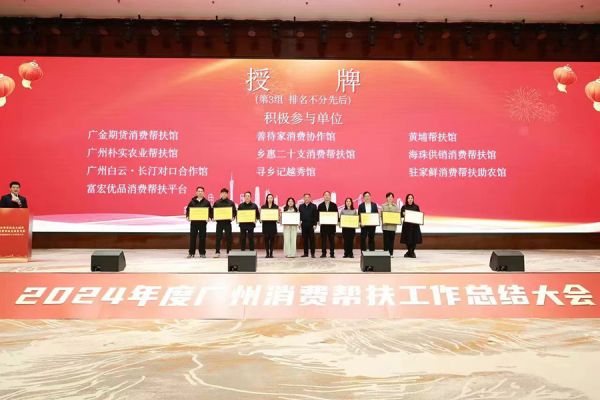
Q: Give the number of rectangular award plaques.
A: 10